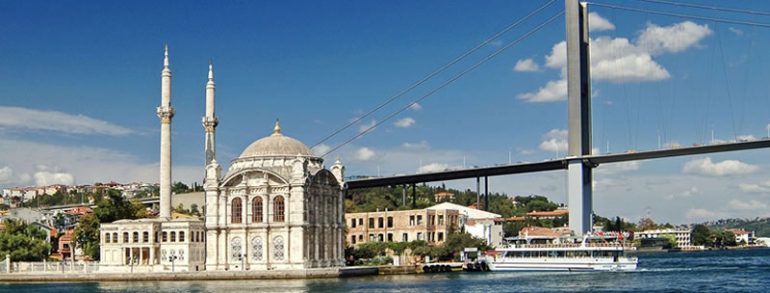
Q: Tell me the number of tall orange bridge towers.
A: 0